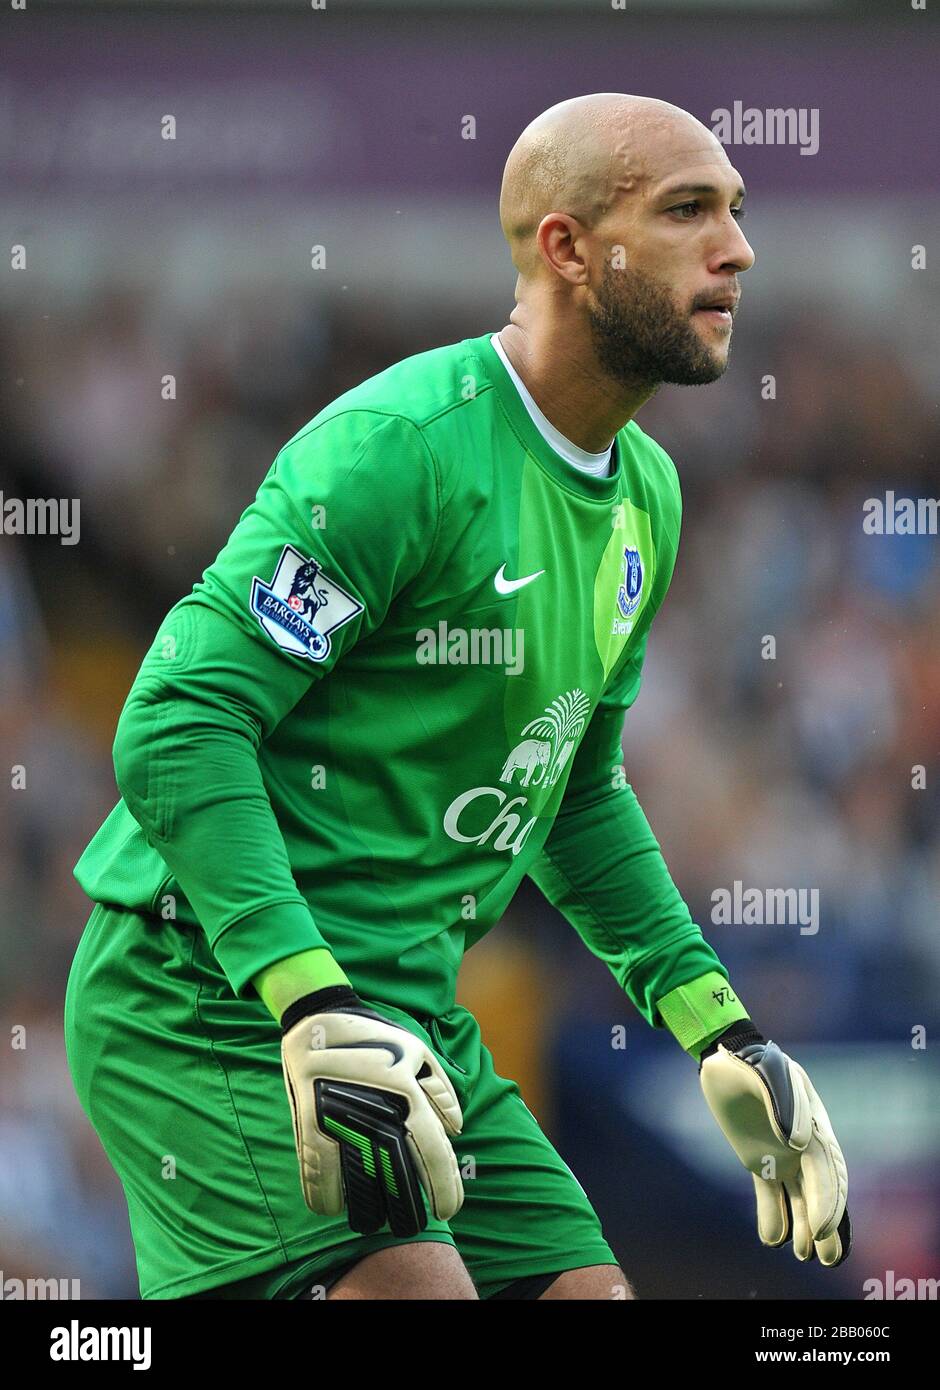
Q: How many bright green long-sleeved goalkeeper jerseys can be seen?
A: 1